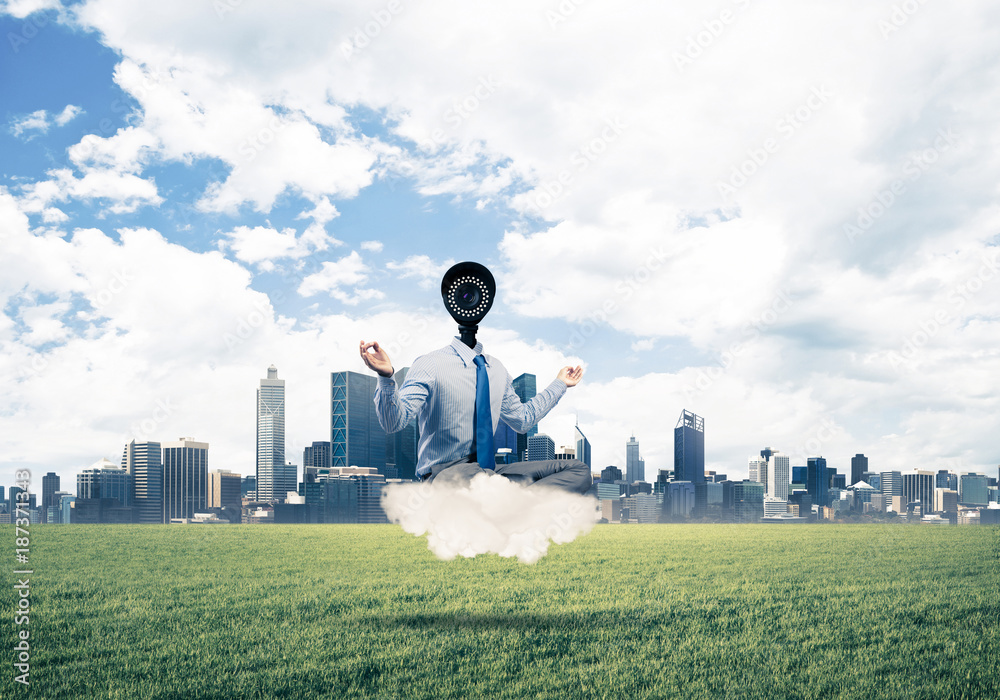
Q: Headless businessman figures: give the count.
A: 1